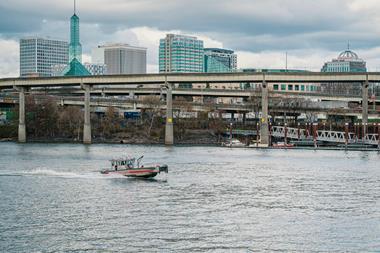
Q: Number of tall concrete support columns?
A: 5